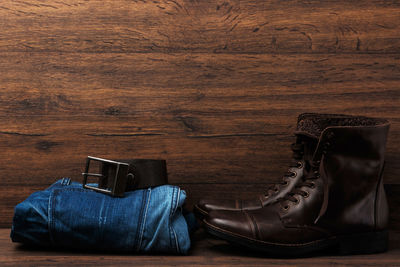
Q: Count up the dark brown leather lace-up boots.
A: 2